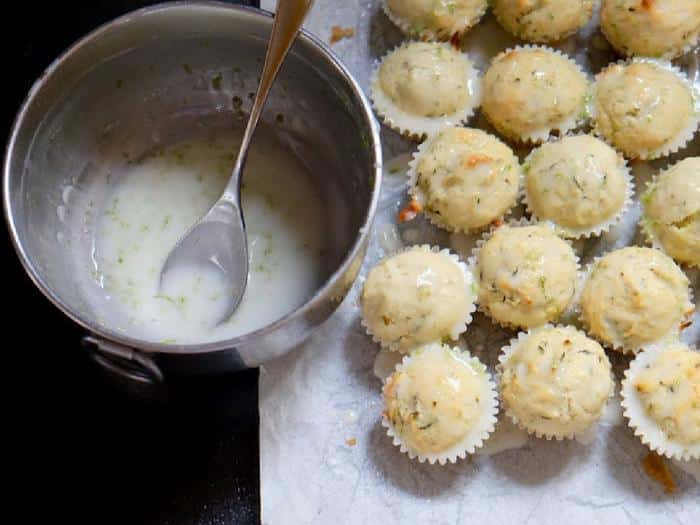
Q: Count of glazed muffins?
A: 15